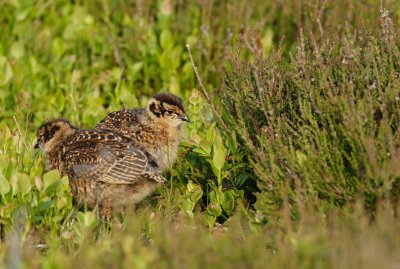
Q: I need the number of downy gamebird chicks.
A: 2